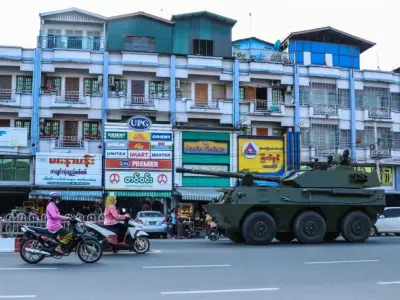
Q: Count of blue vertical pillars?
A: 6